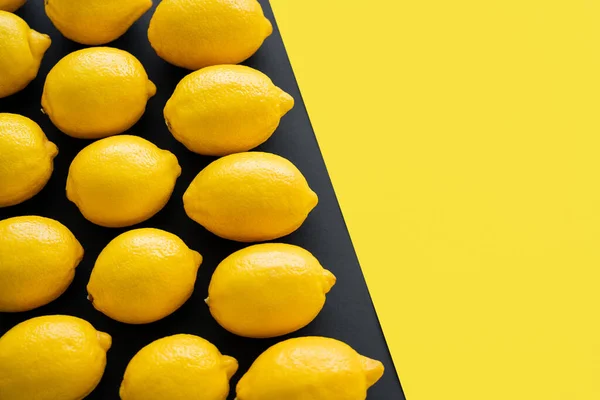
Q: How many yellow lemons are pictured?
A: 15